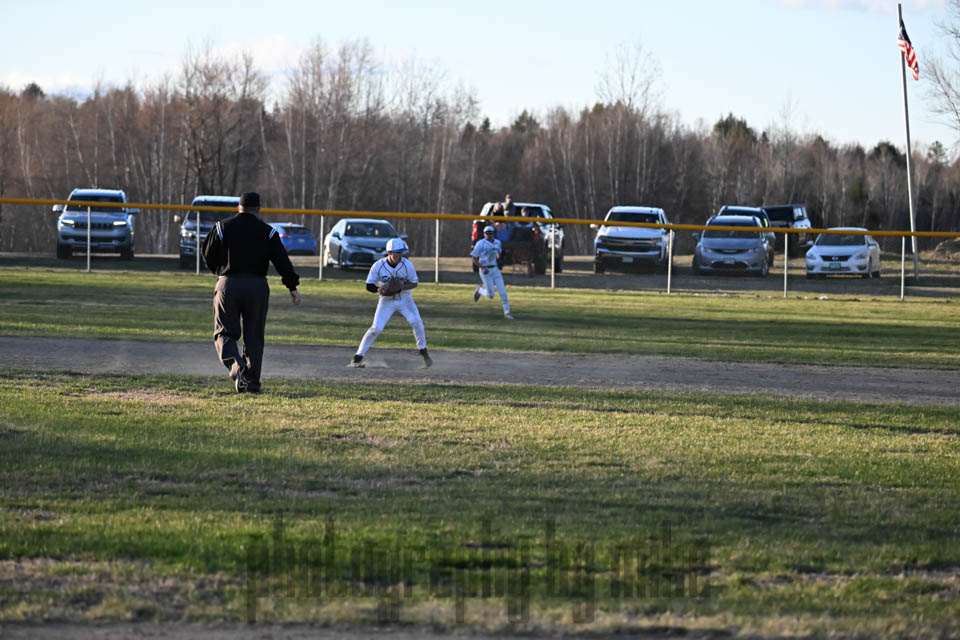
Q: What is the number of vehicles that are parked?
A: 10